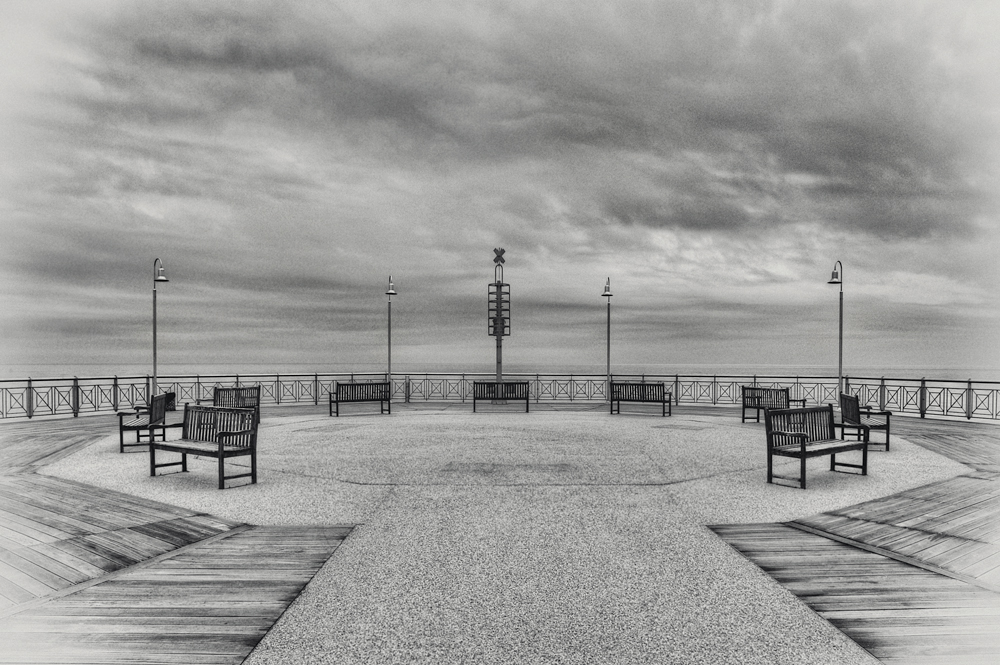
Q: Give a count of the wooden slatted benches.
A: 9